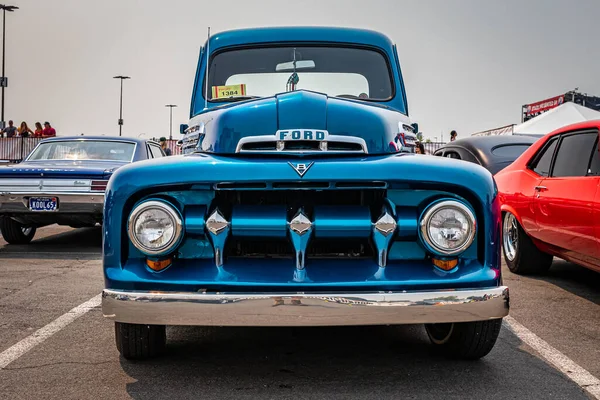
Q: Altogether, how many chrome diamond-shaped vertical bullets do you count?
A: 3